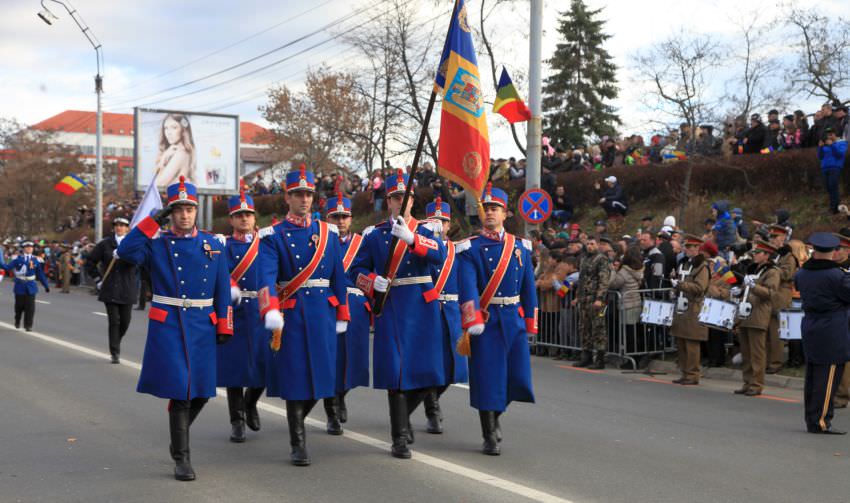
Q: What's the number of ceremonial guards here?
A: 7